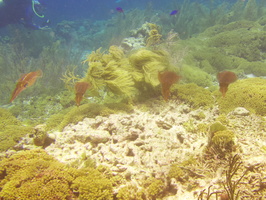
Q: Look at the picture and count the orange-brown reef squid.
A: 4